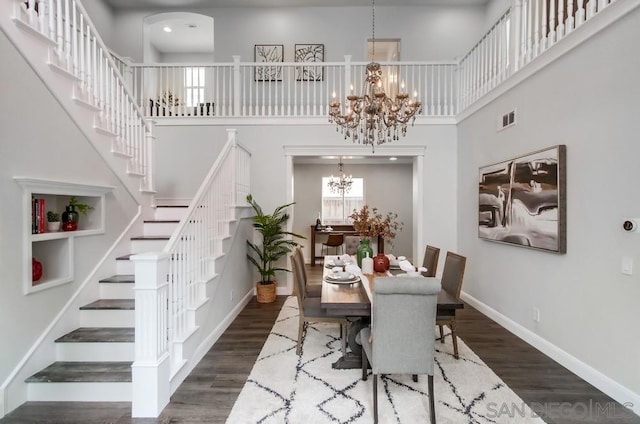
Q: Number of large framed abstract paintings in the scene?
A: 1